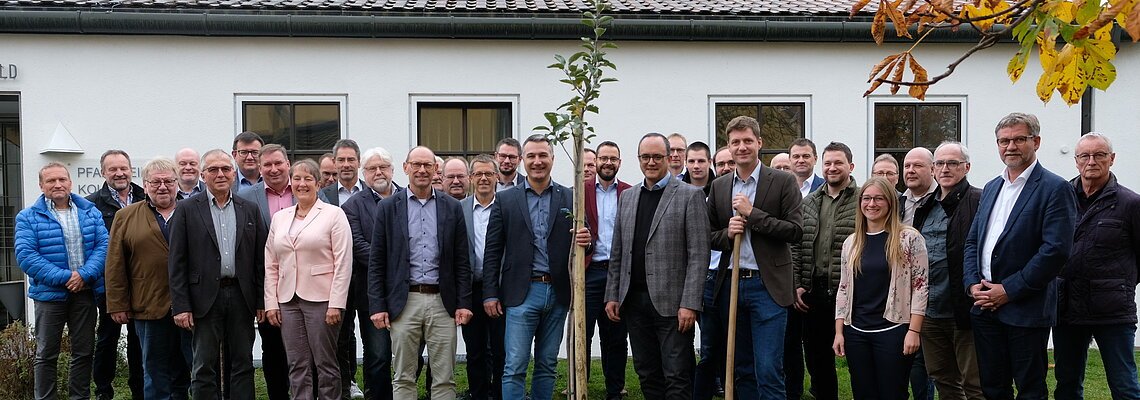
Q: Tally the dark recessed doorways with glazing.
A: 1